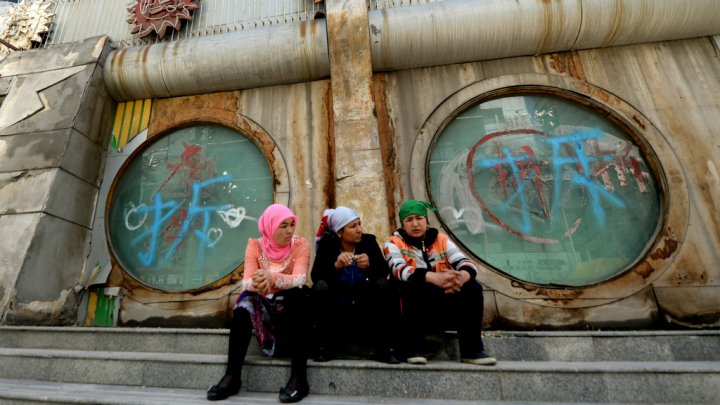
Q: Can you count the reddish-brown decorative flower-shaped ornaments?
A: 1